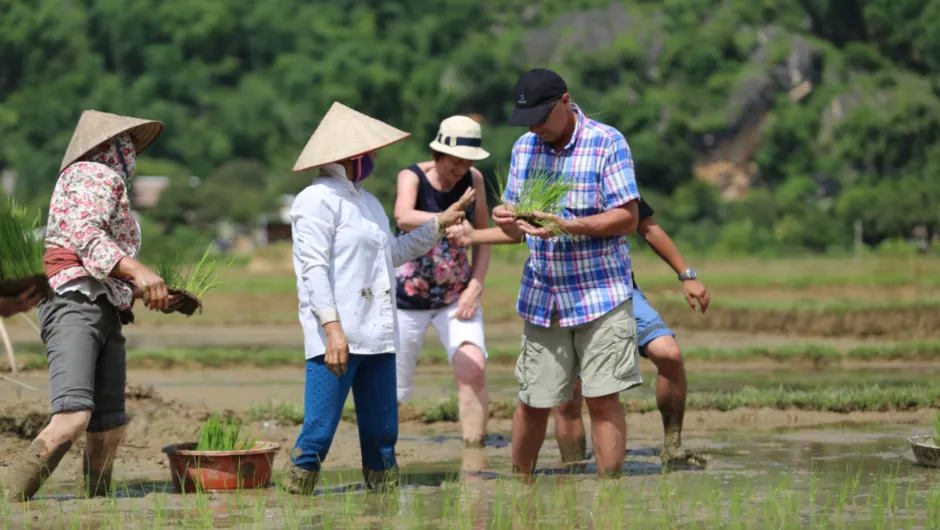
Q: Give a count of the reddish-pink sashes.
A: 1